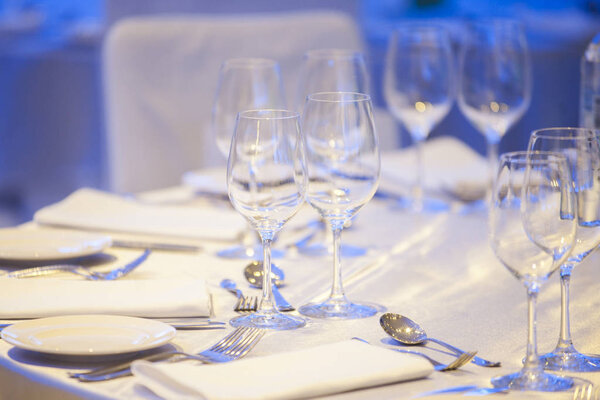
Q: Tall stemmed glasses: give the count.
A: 8